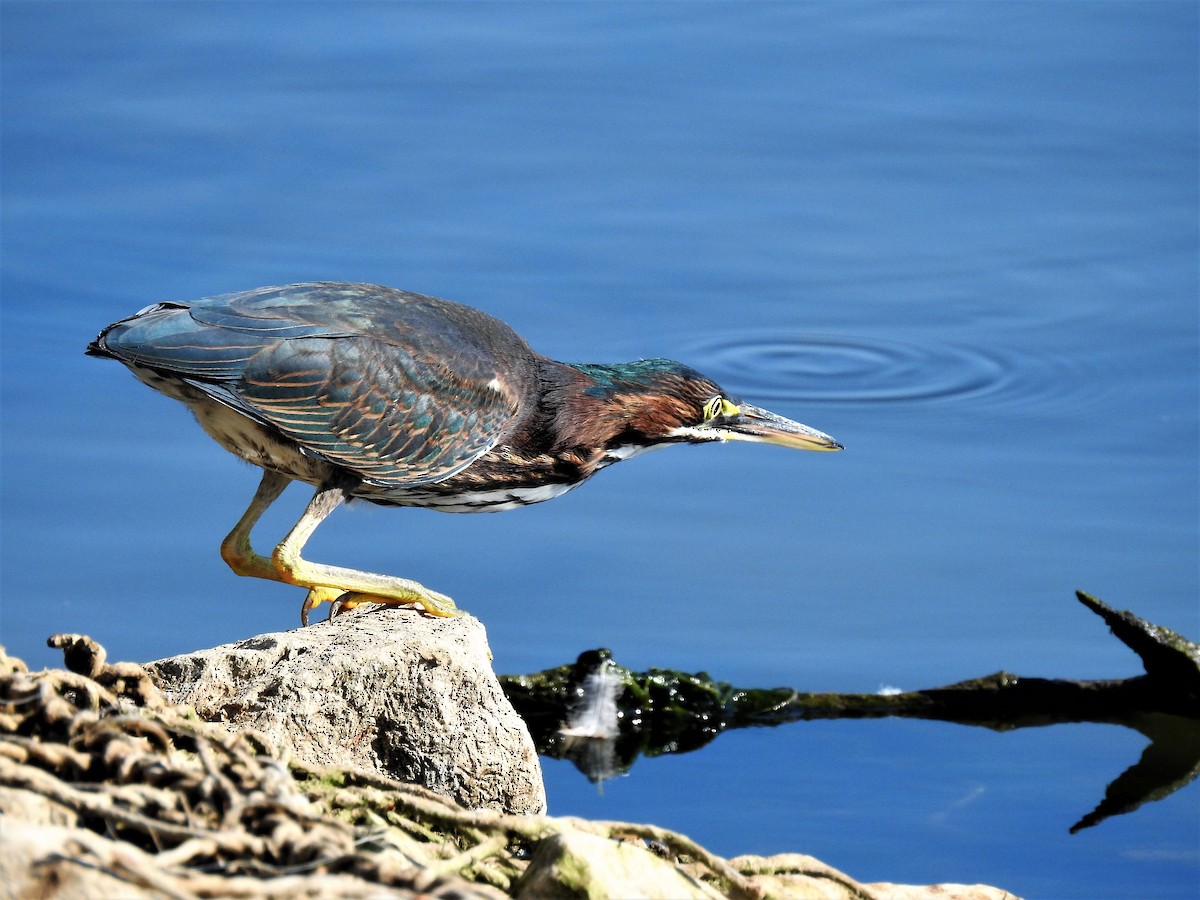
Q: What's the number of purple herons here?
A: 0